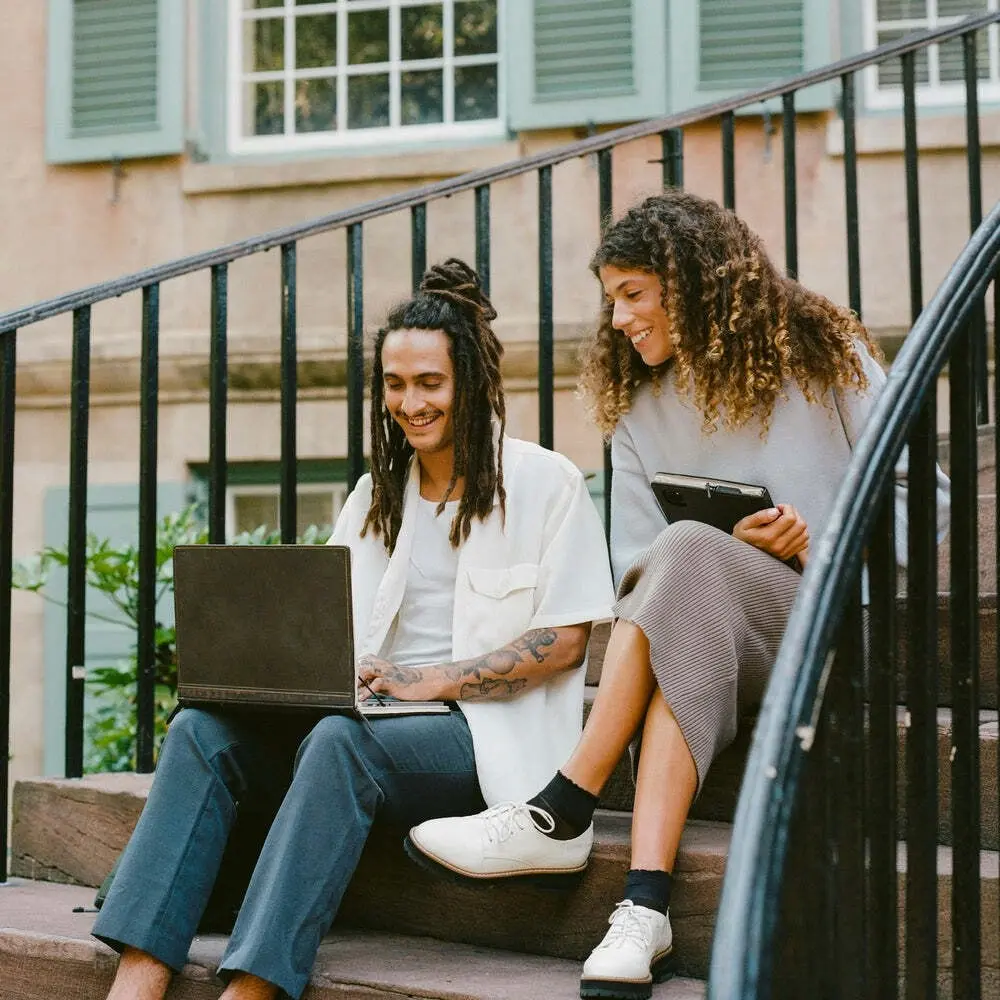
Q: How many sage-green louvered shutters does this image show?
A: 3